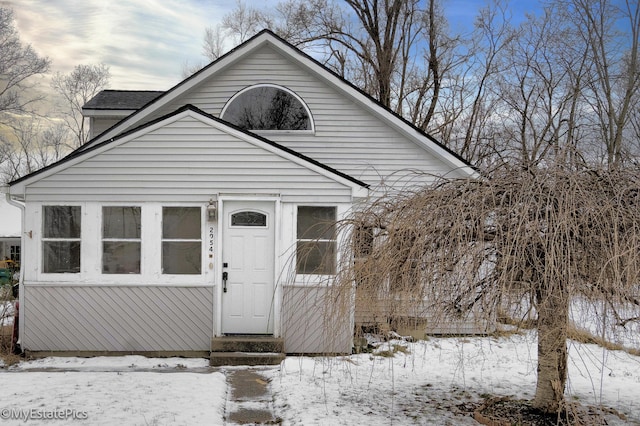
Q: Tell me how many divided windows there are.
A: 4